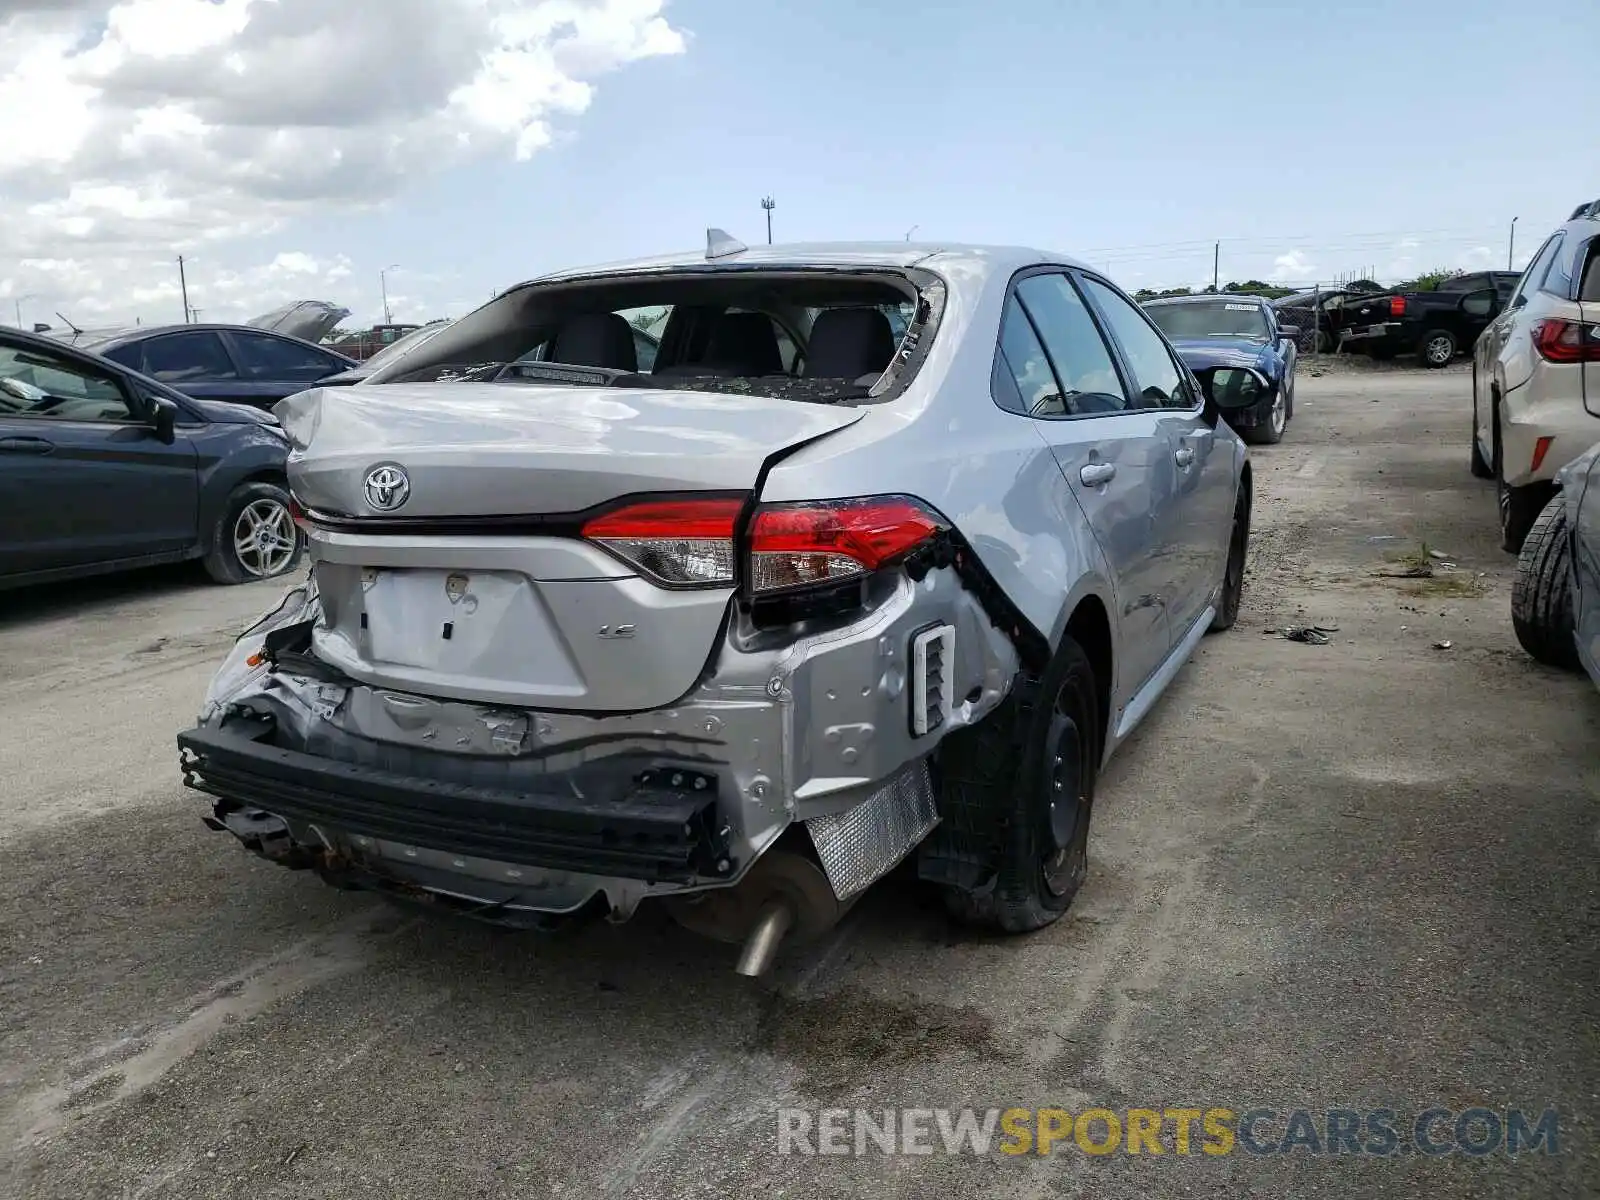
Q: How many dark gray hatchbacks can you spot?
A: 1